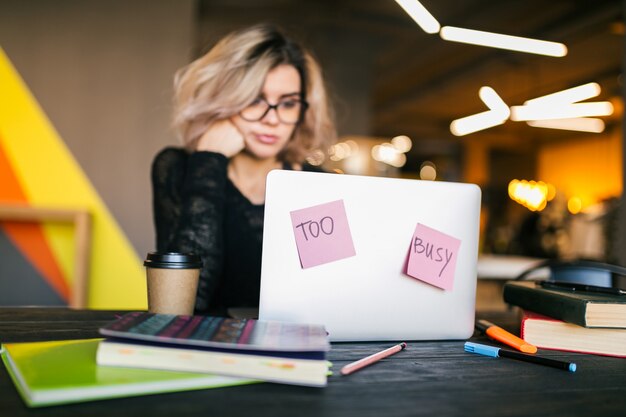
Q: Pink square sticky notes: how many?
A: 2